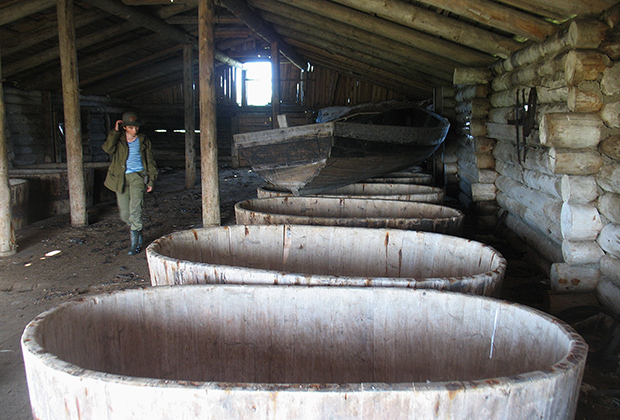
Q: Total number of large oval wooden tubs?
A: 5